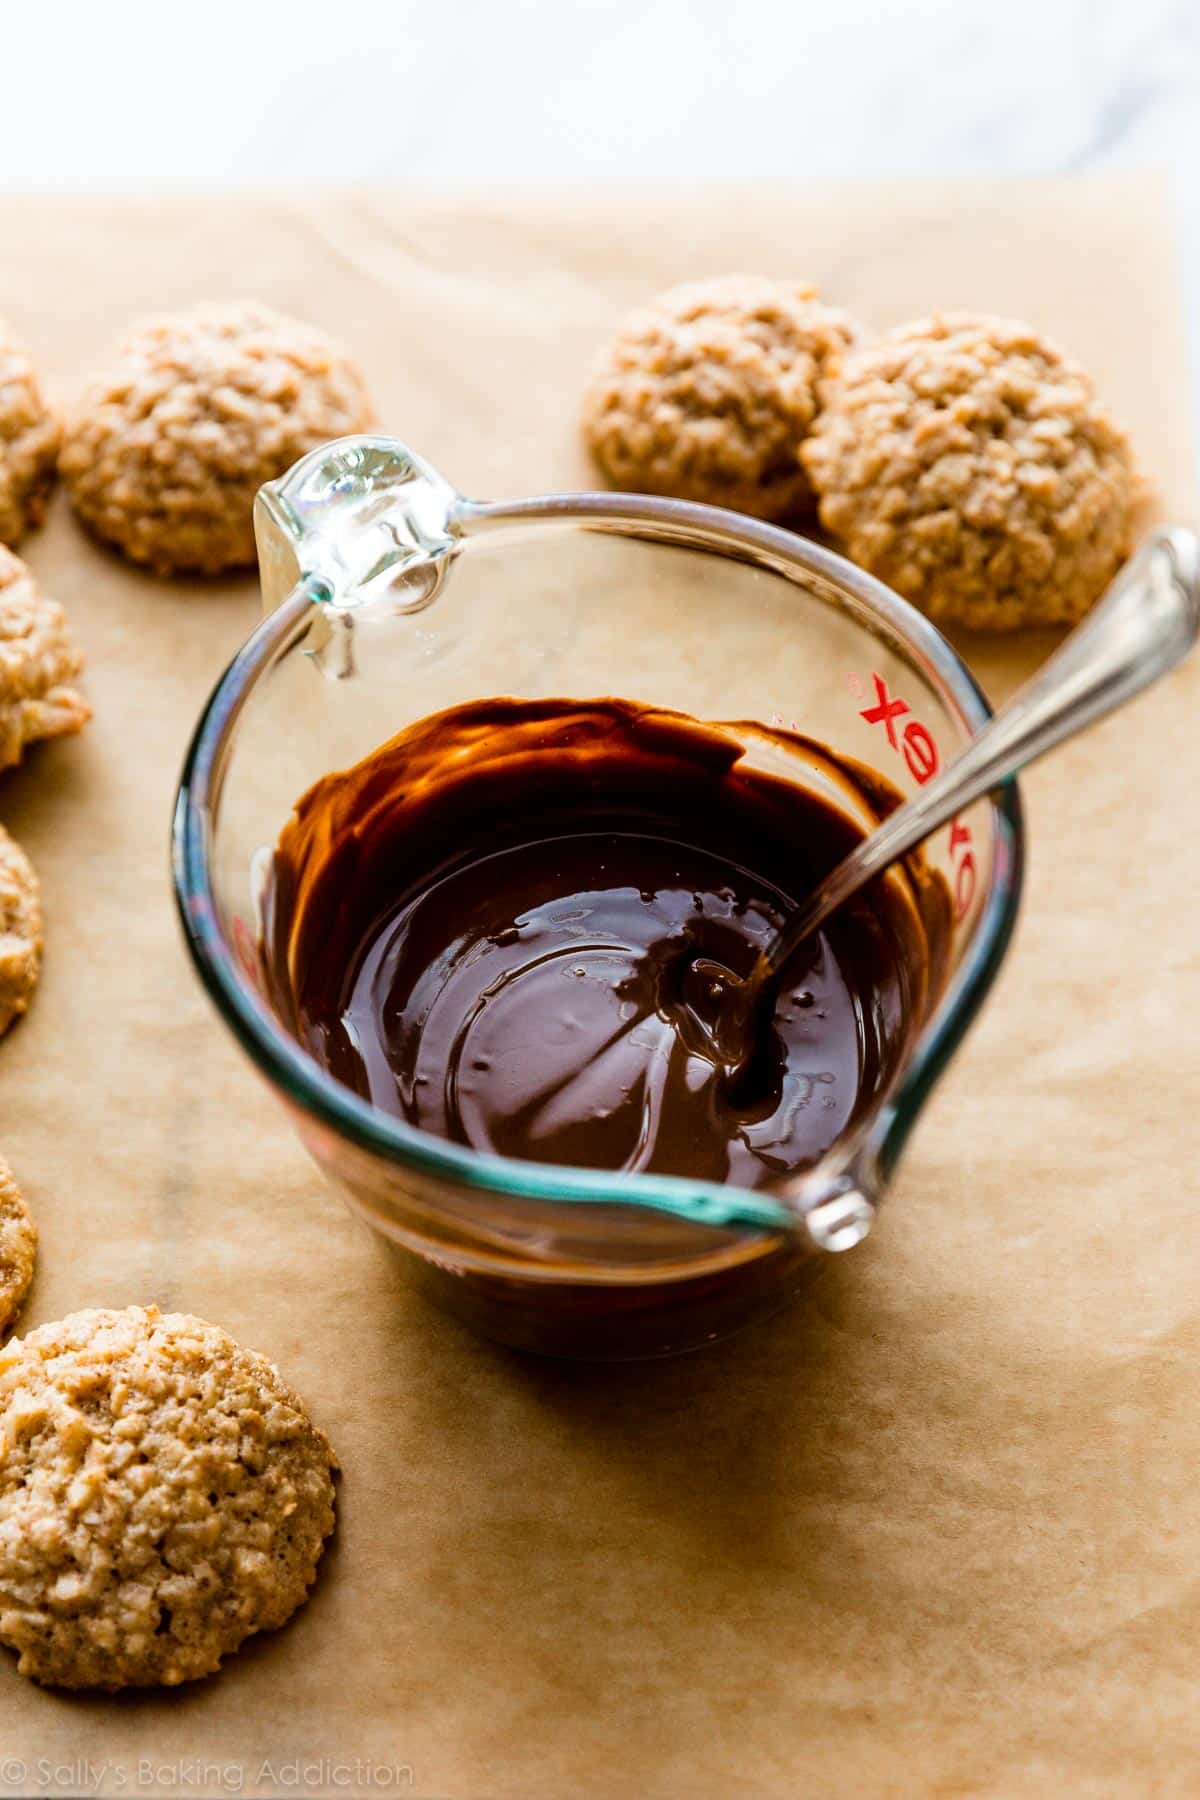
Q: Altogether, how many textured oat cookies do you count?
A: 8